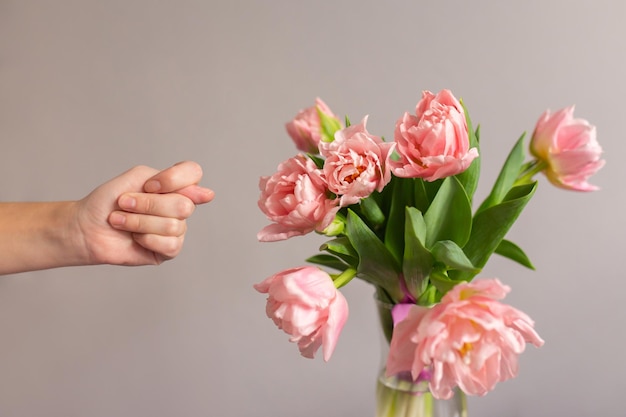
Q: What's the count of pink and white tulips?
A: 7